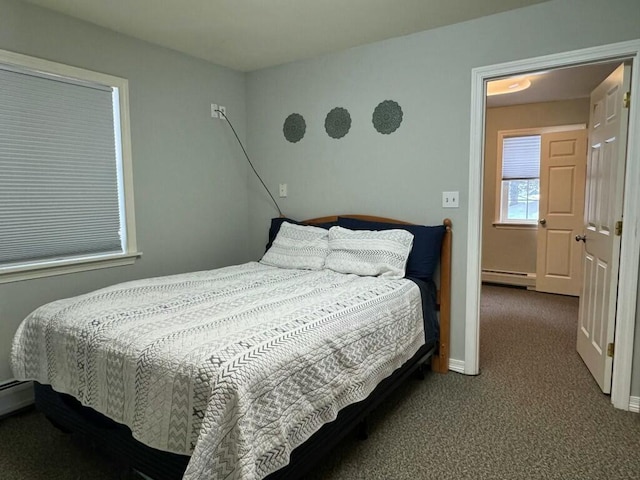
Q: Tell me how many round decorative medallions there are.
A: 3